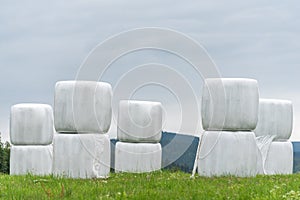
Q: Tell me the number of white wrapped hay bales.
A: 10